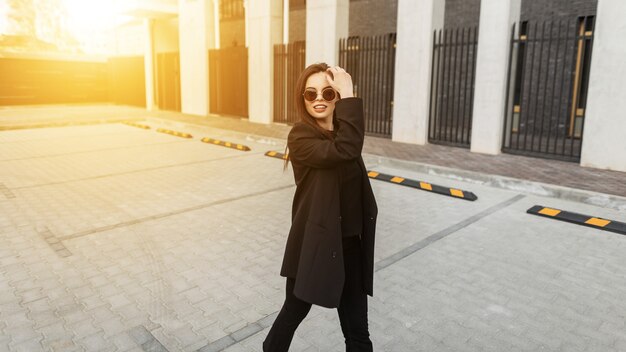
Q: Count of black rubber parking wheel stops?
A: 6